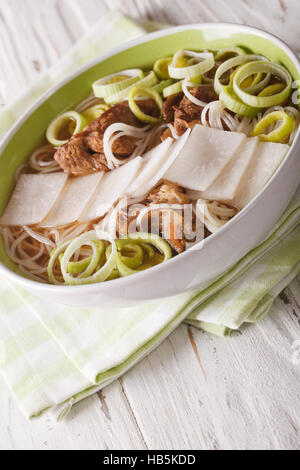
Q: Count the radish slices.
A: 8